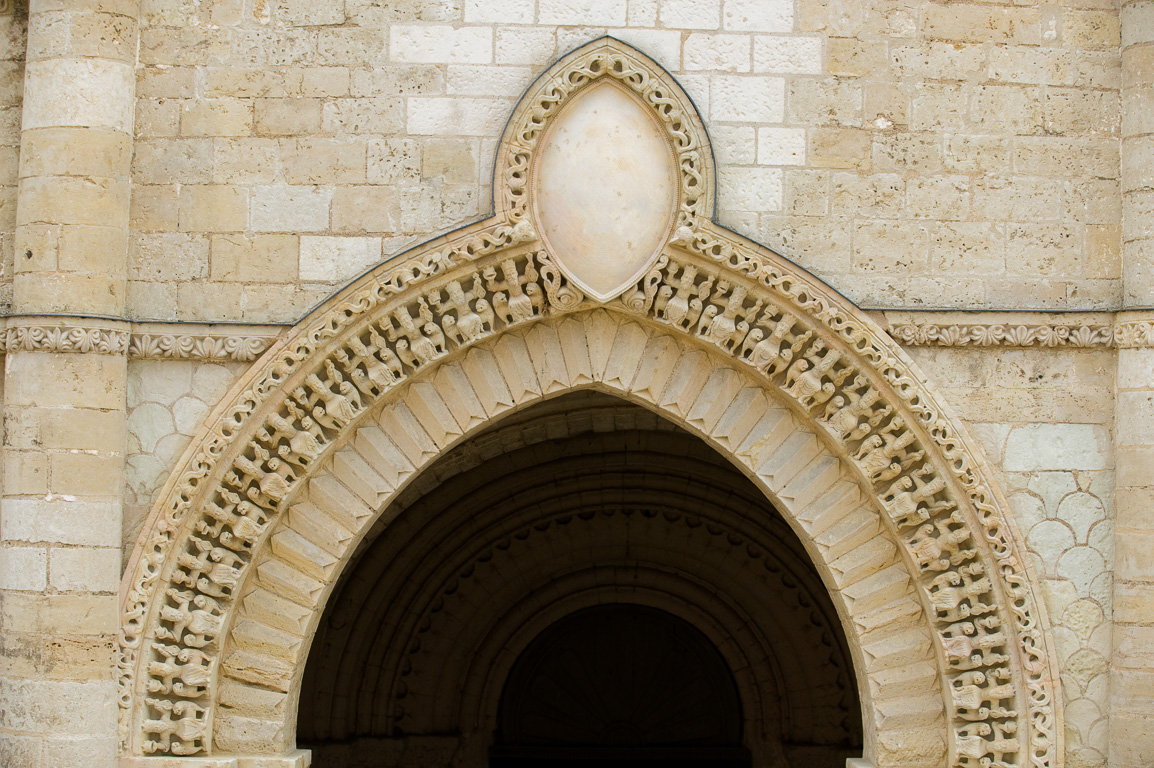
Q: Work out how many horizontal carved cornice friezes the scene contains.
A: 2